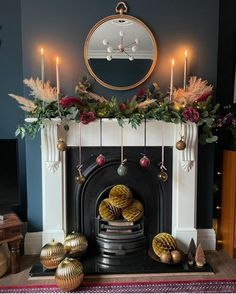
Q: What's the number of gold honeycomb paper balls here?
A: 4